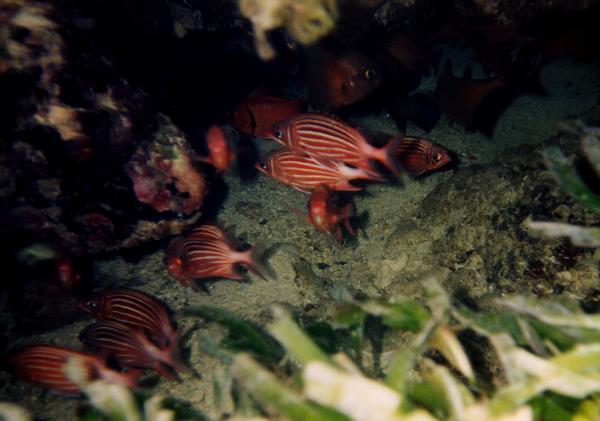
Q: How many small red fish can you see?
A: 11